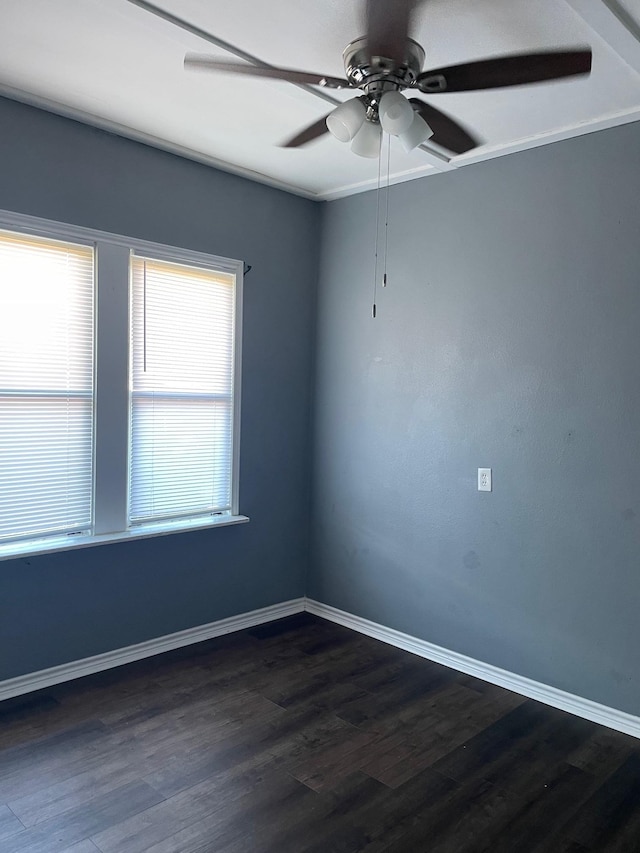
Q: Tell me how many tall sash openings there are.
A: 2